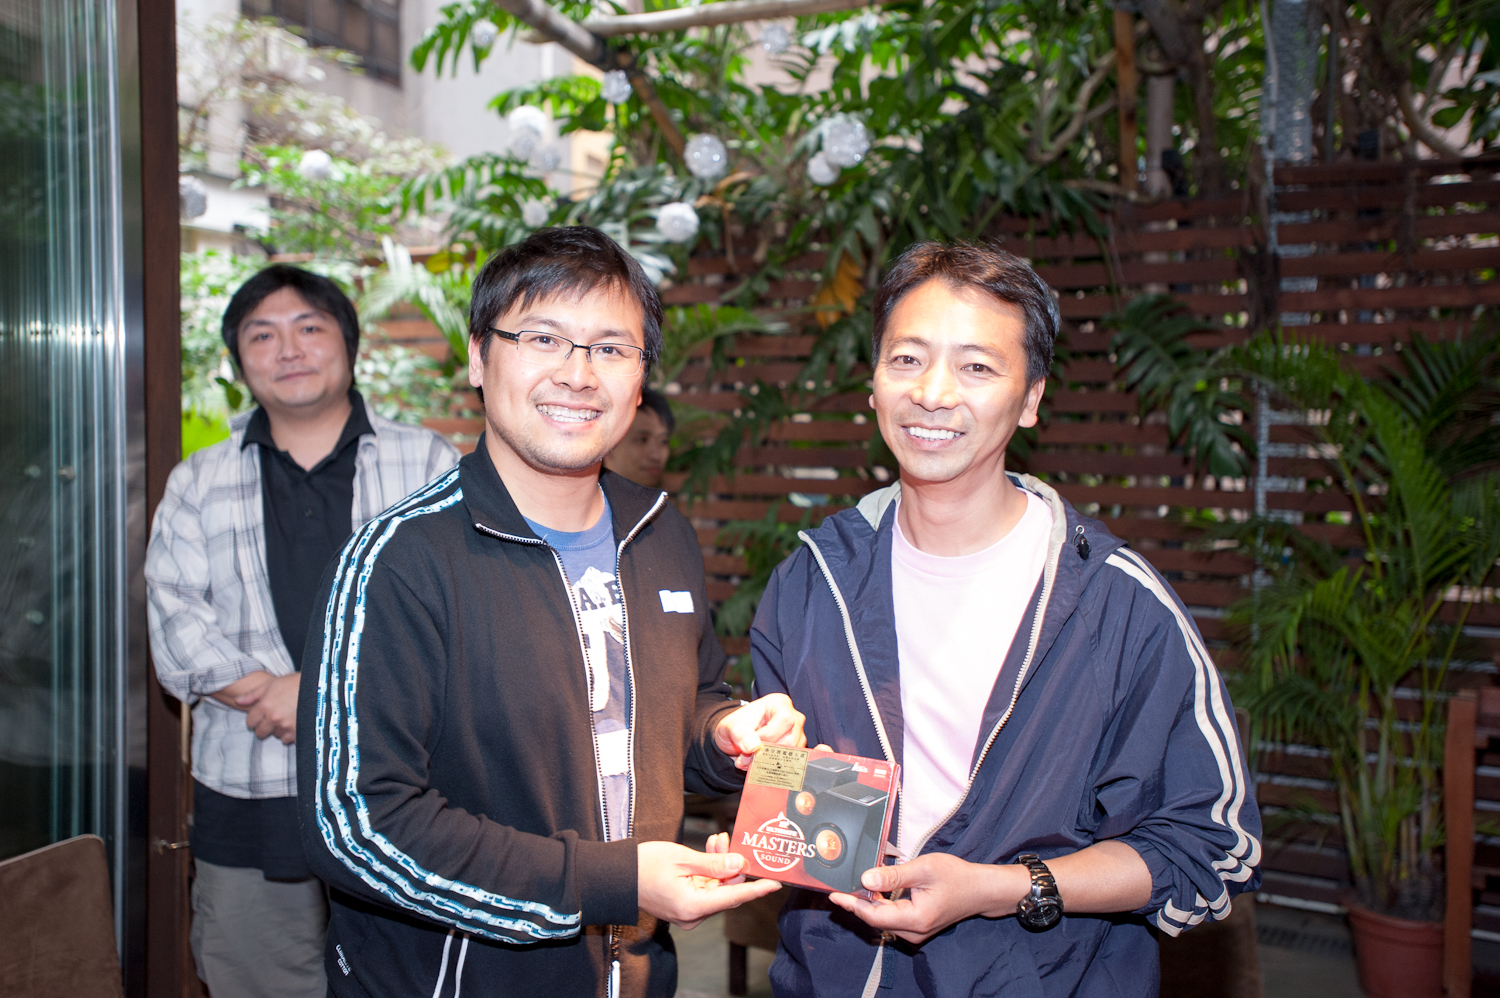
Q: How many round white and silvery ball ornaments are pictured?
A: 13